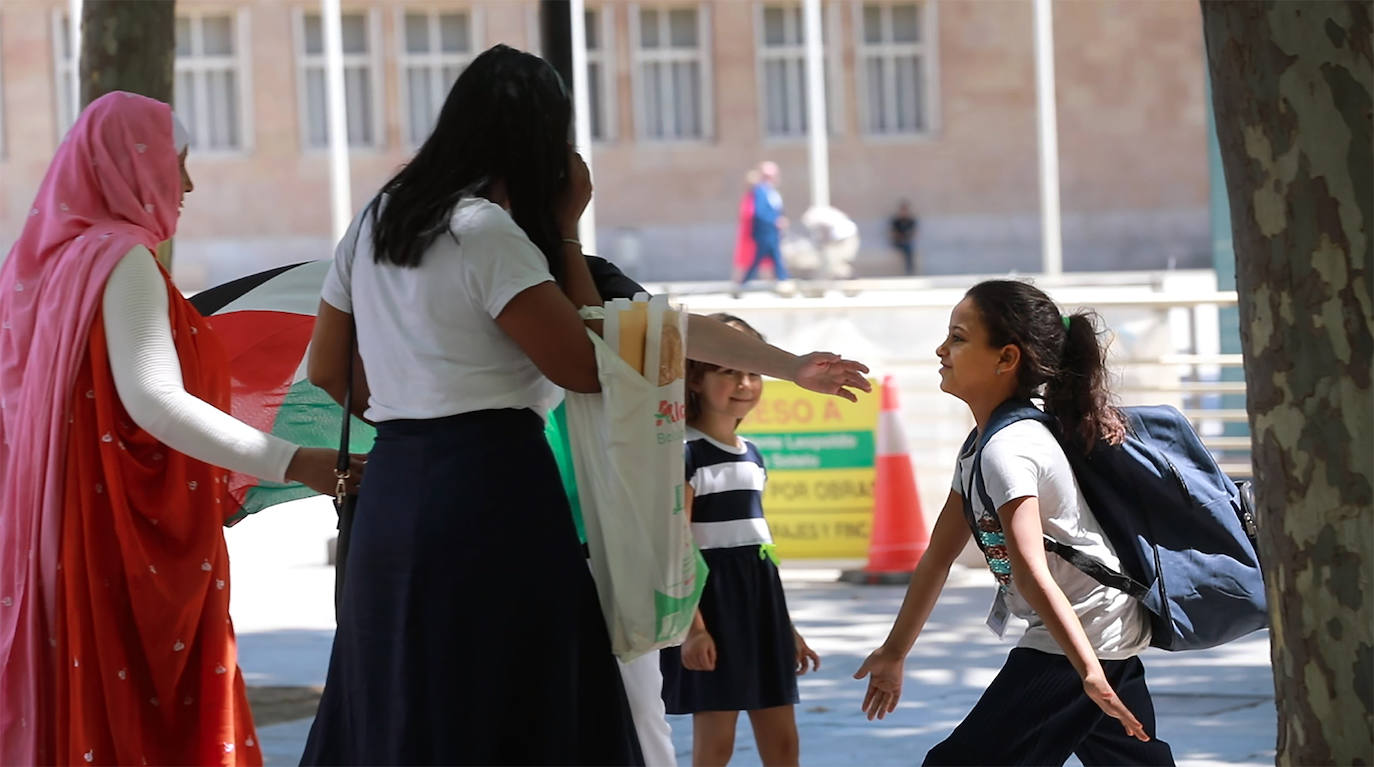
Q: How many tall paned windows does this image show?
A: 8